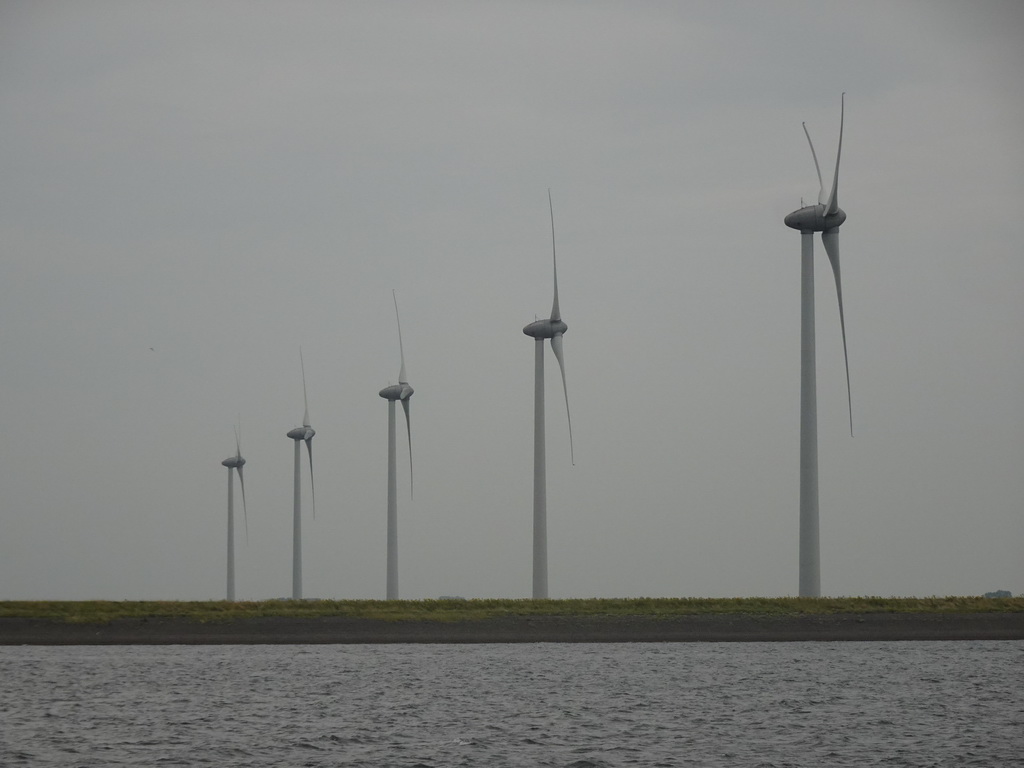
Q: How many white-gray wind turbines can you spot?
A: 5